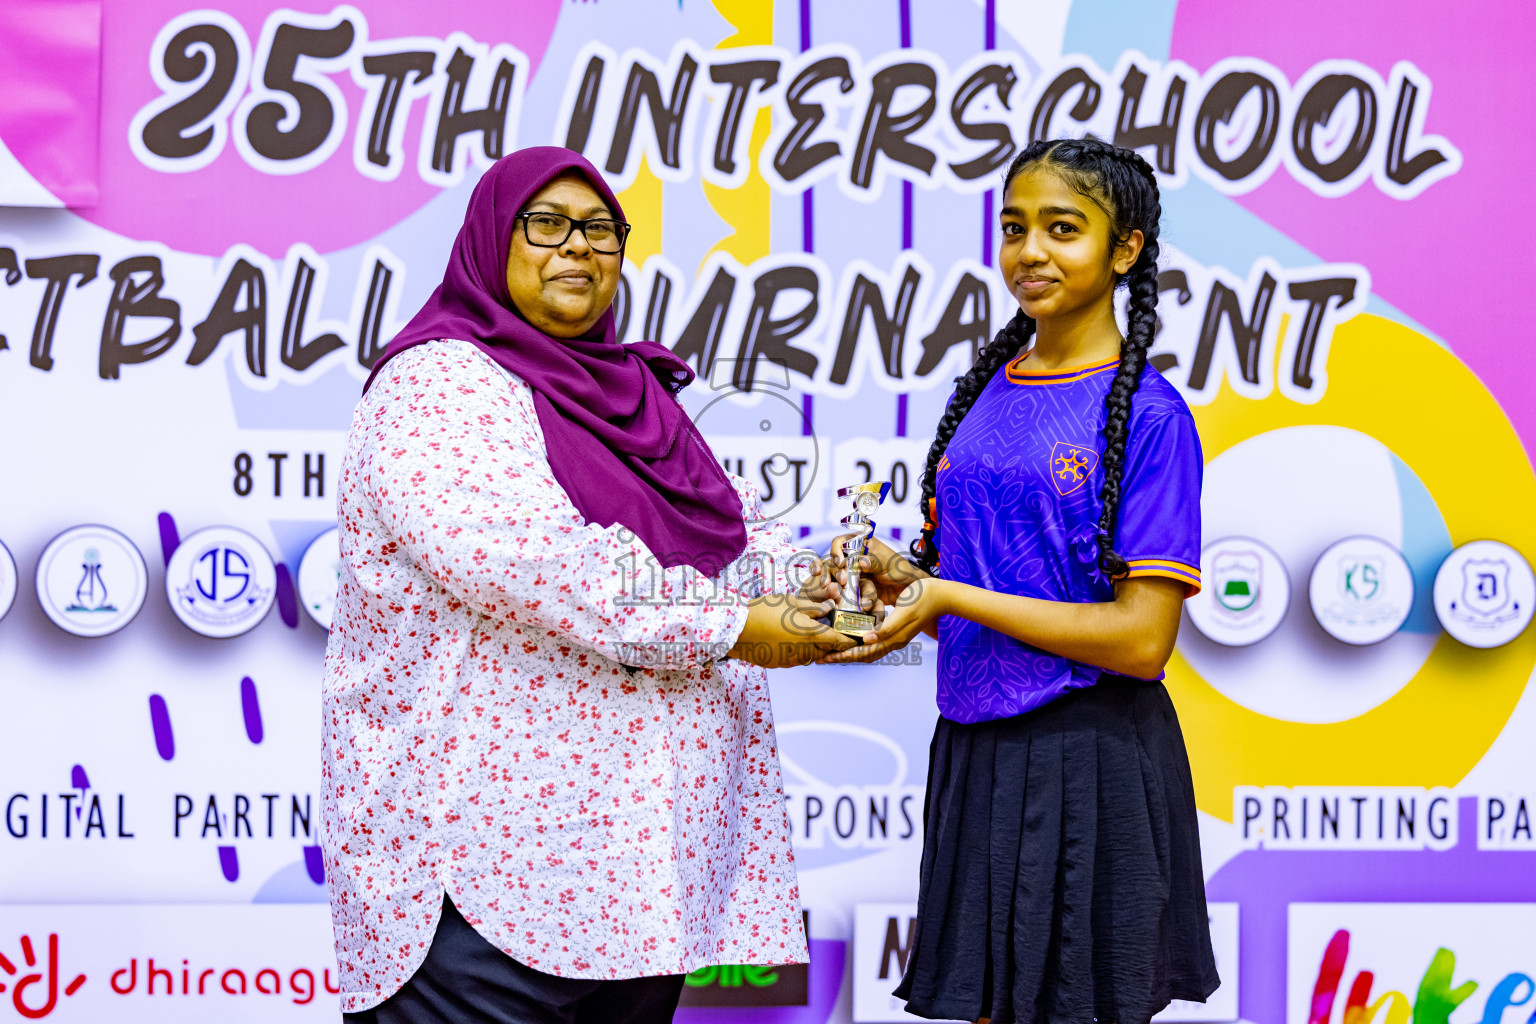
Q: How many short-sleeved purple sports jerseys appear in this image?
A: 1